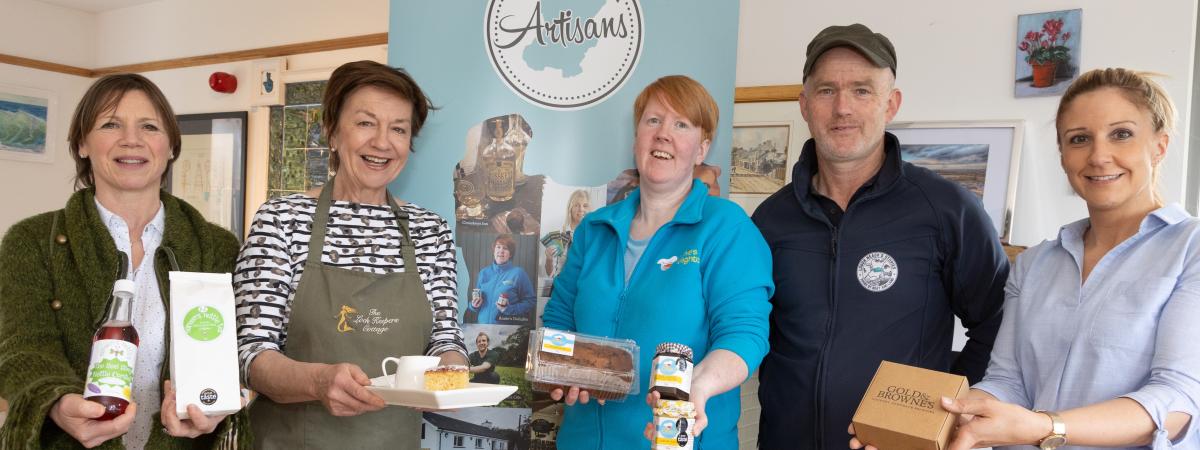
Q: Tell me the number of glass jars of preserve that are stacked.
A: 2